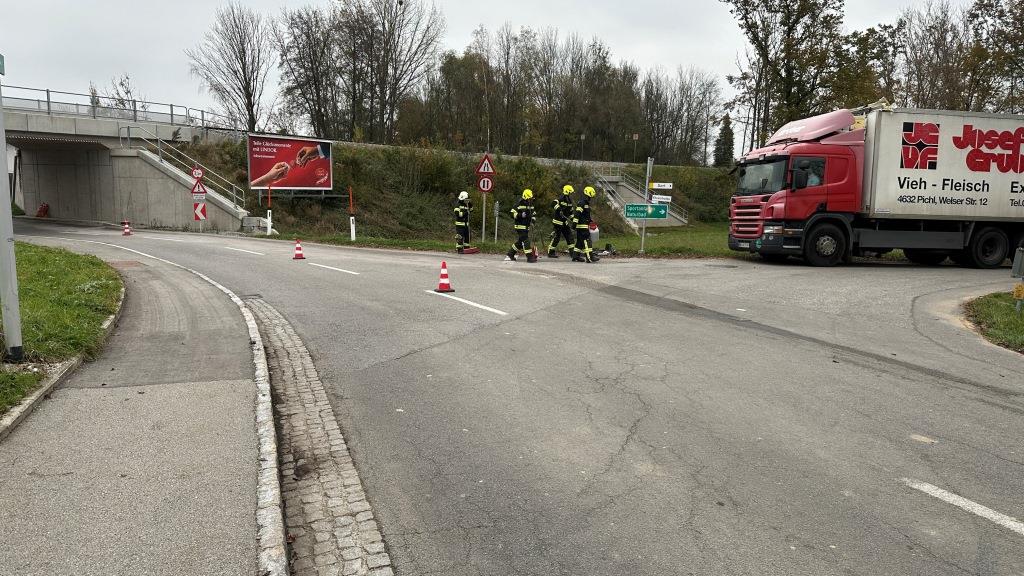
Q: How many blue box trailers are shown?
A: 0